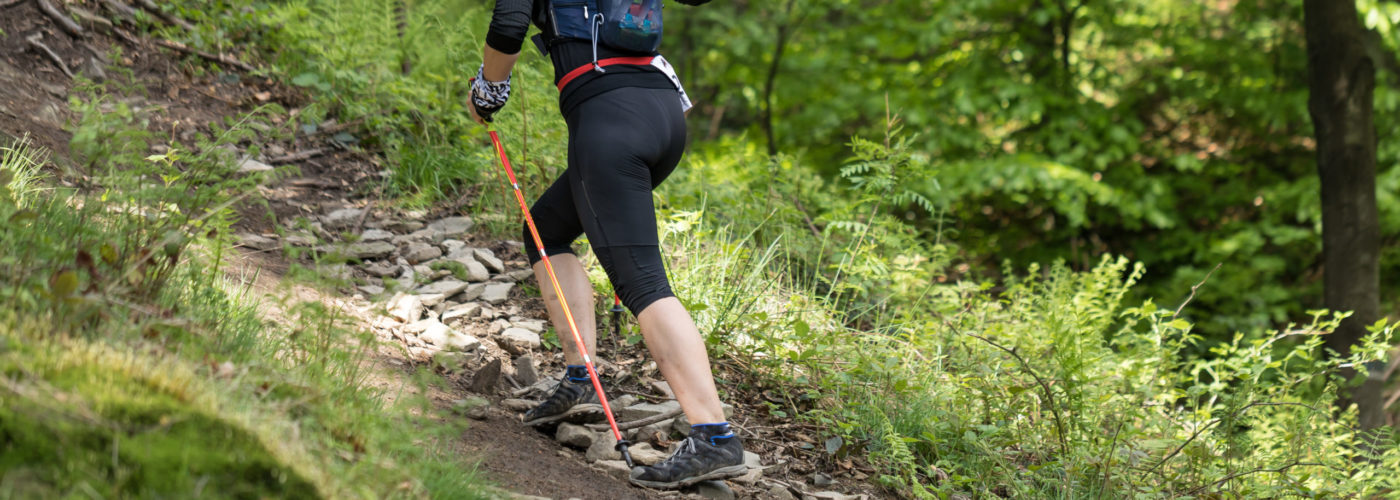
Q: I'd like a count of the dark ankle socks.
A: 2